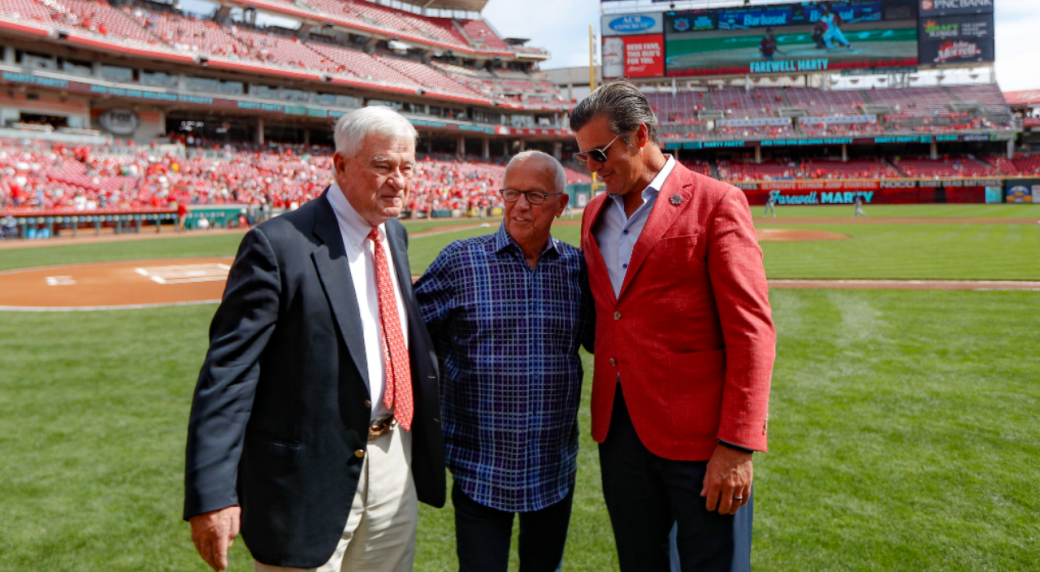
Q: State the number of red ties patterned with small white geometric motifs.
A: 1